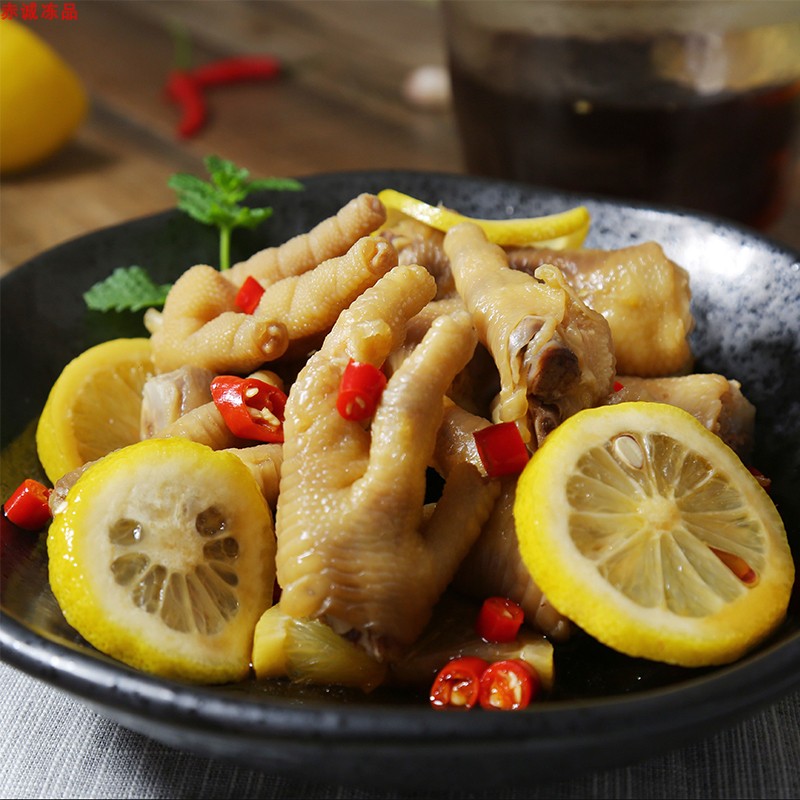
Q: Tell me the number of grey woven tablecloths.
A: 1